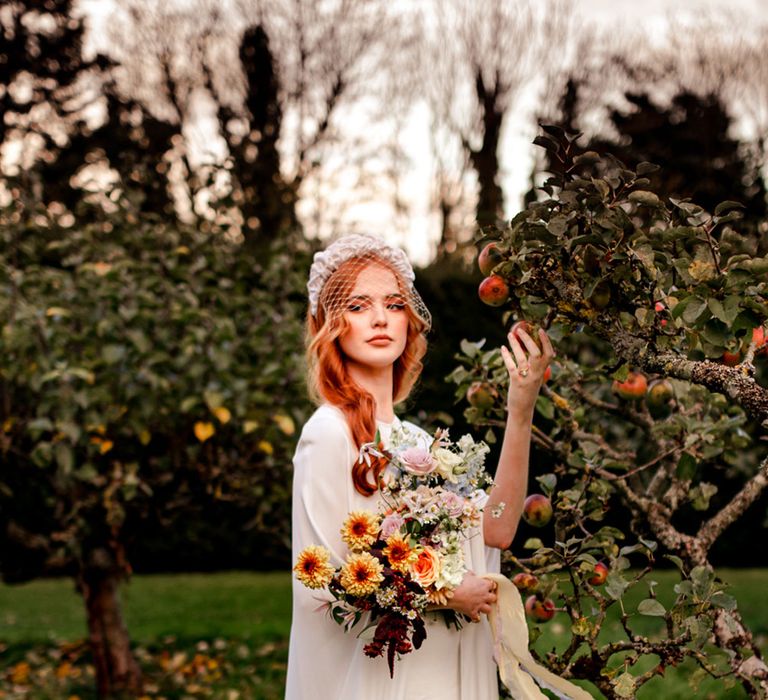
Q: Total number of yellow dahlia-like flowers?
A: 4